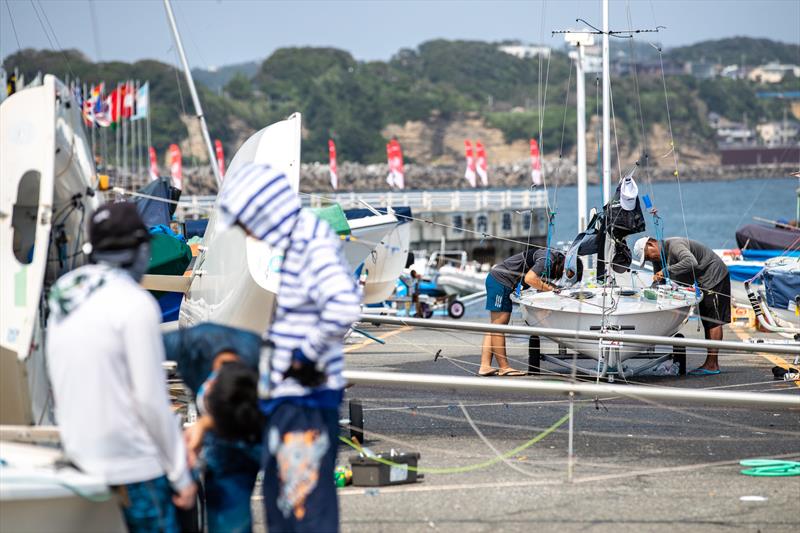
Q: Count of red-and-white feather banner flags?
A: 9